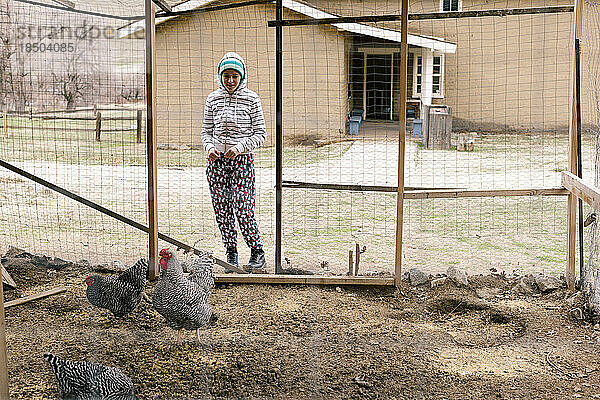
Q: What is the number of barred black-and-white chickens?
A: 3